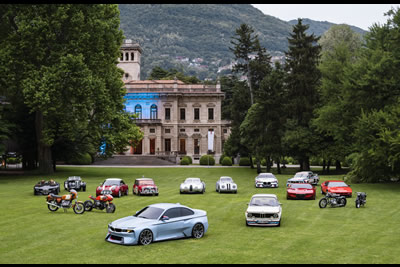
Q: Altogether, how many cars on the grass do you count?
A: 12